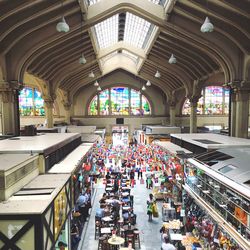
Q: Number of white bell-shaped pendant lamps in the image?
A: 10